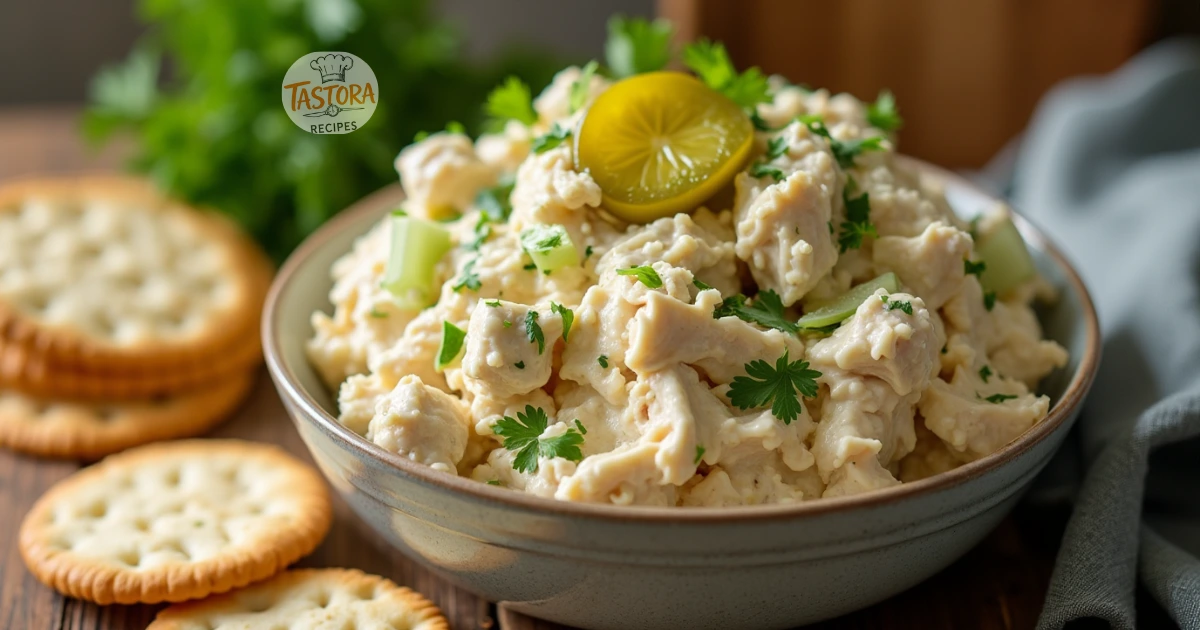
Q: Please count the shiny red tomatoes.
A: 0